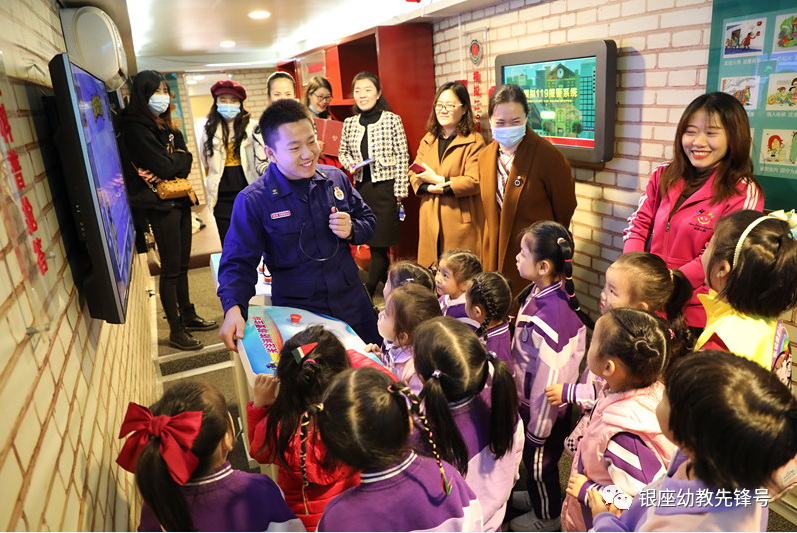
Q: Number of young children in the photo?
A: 13